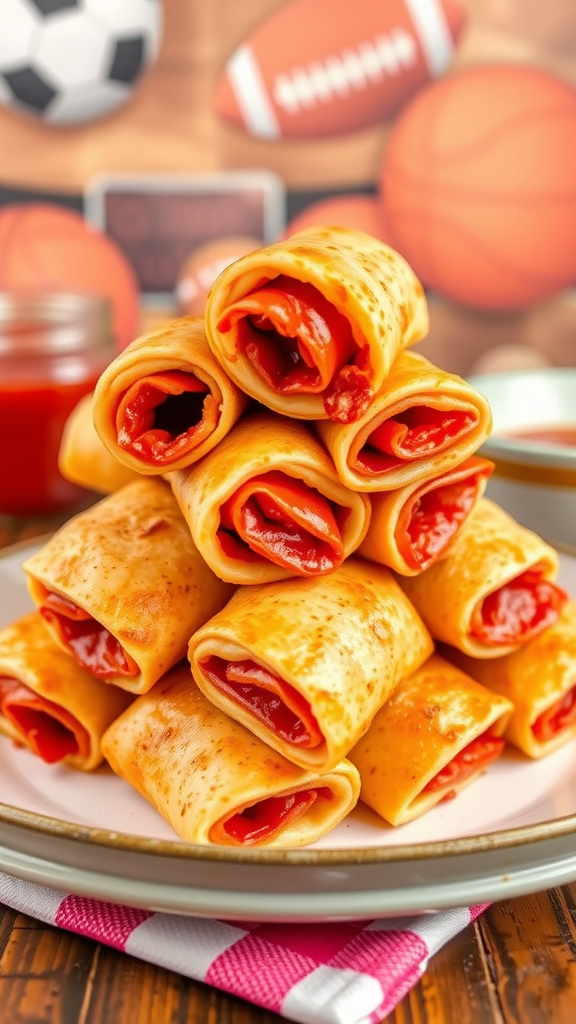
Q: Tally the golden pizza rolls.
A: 13